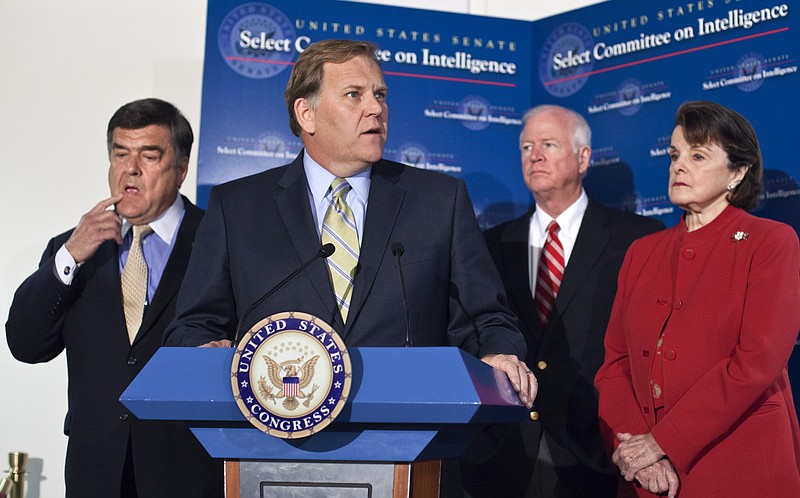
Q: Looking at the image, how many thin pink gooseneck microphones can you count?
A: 0